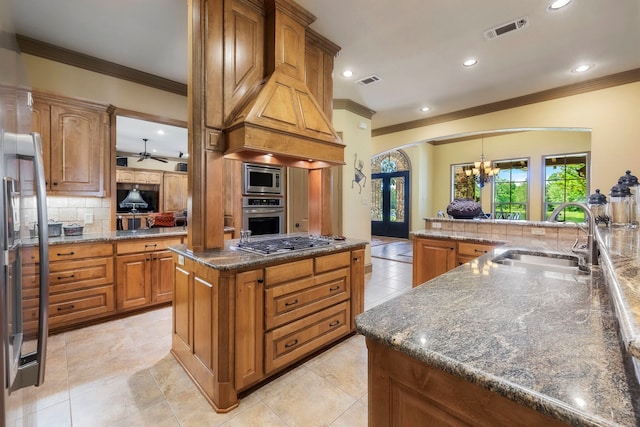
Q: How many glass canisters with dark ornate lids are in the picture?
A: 3